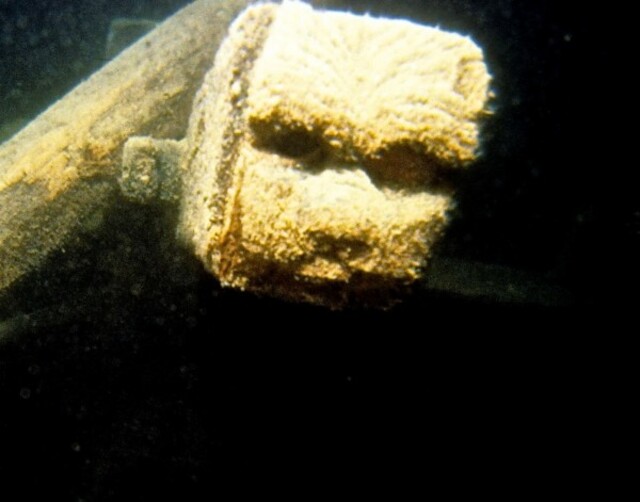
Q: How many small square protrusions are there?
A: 1